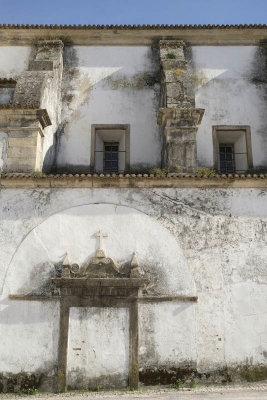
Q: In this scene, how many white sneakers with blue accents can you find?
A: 0